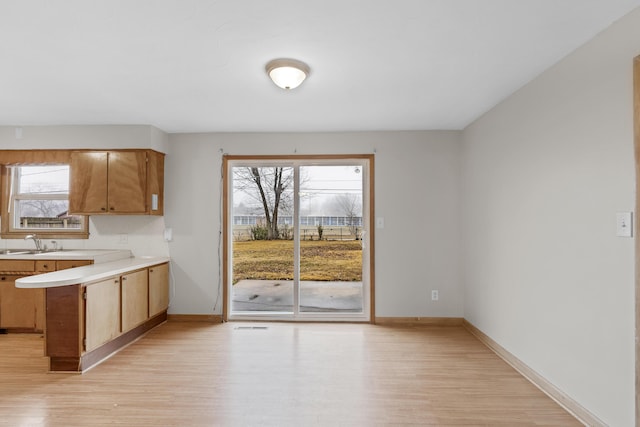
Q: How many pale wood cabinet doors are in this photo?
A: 3